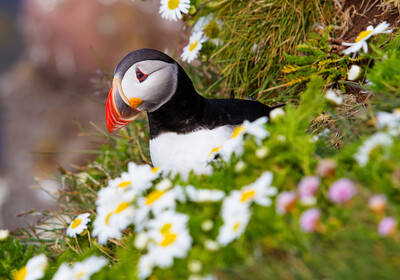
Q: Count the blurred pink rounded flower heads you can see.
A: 7